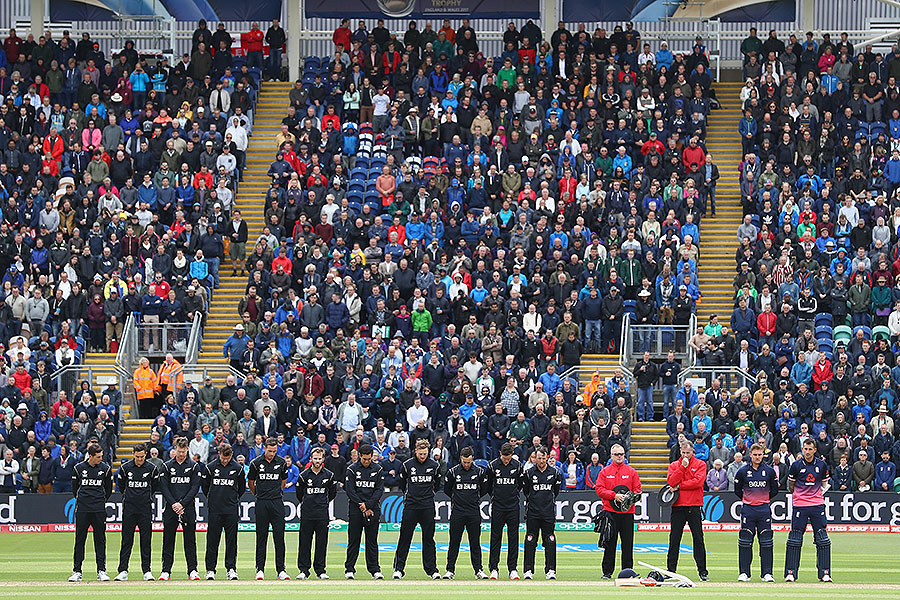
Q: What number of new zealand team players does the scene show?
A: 11